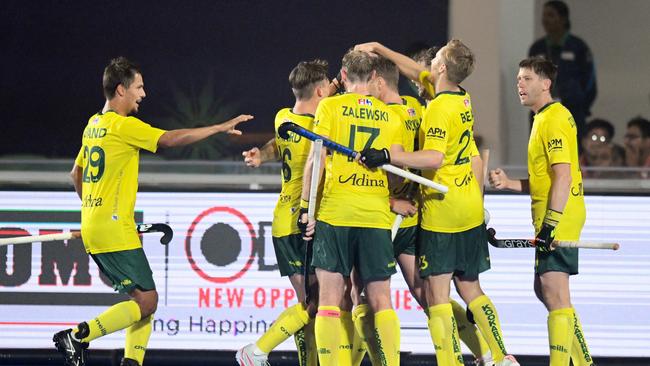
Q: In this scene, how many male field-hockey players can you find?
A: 7